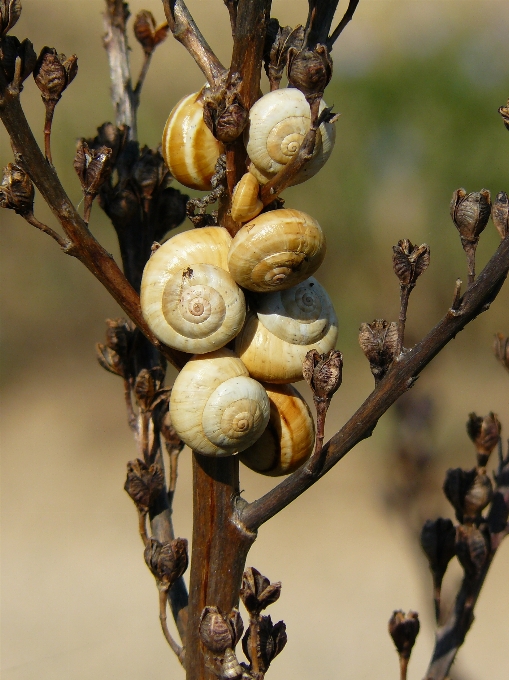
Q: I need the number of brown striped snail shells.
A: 2